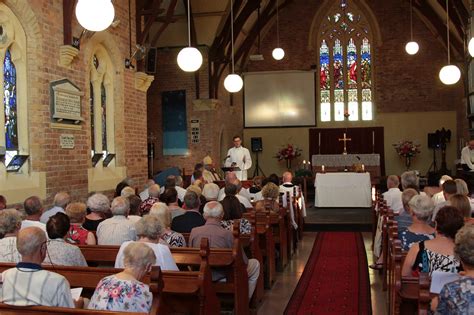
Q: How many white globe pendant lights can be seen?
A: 7